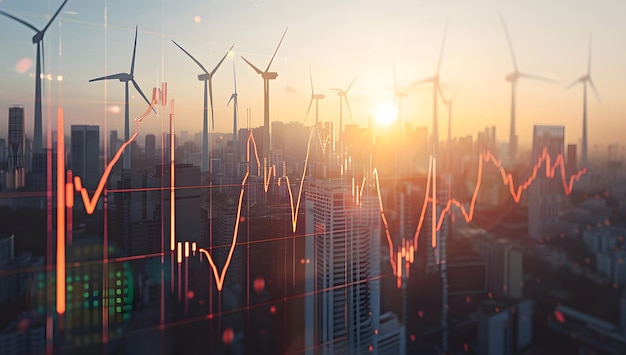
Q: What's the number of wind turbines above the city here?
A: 12